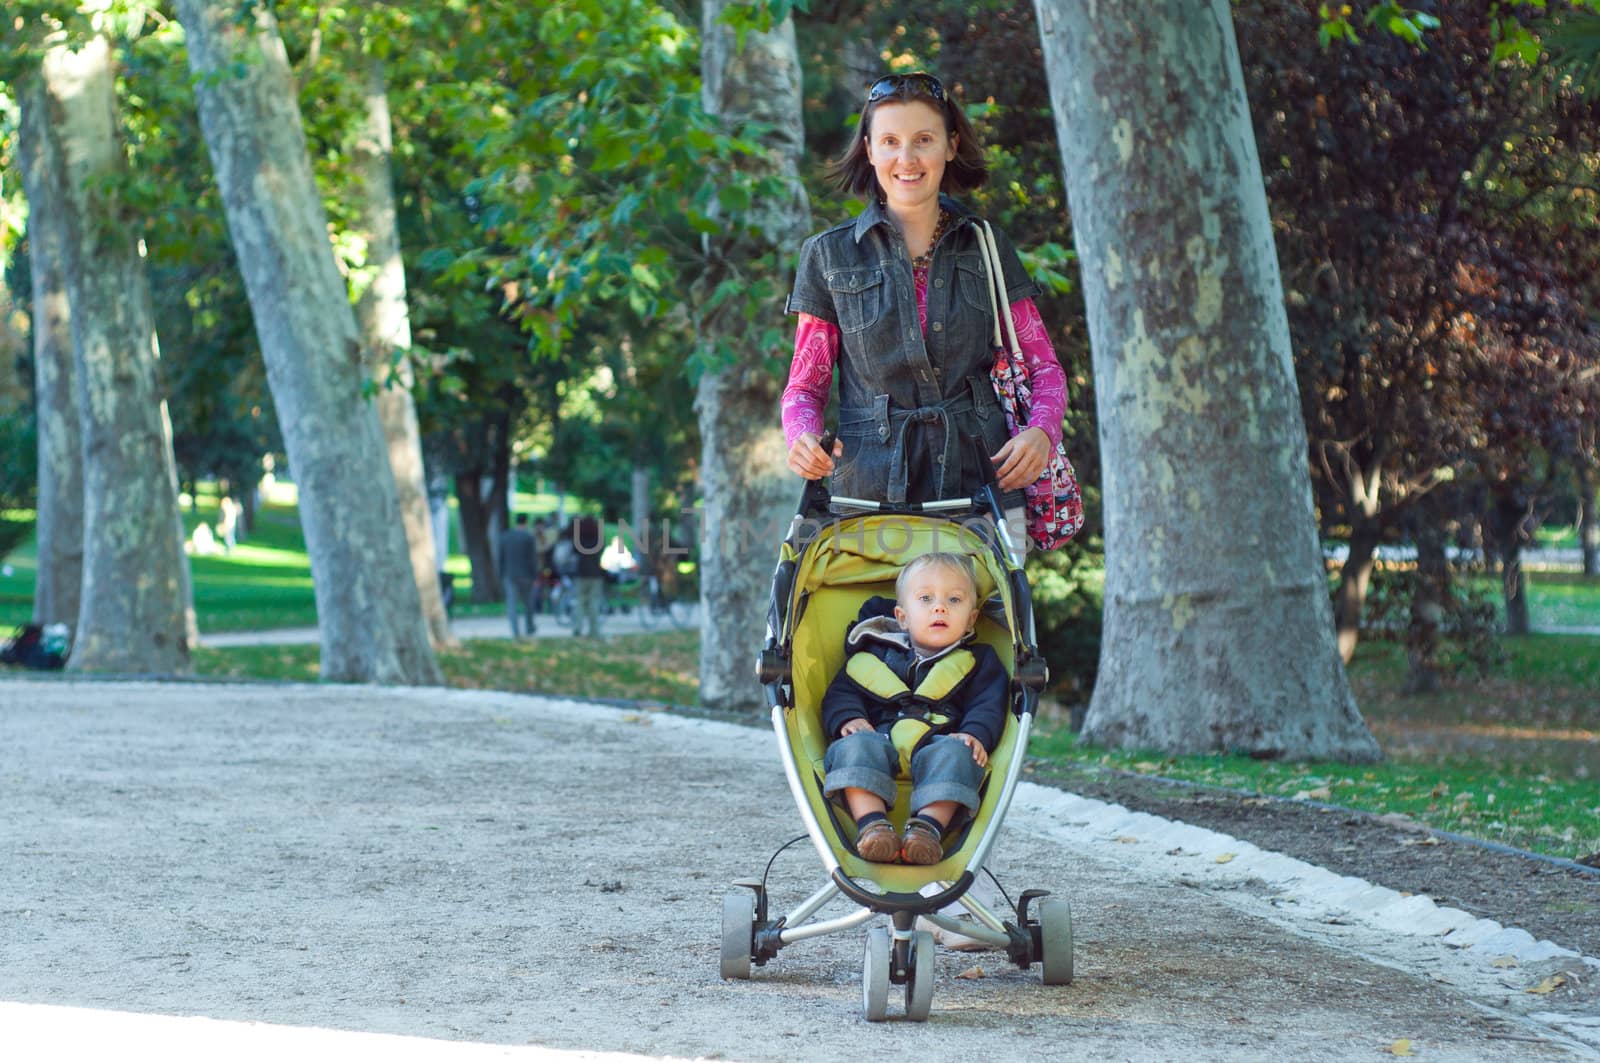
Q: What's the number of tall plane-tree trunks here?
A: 6